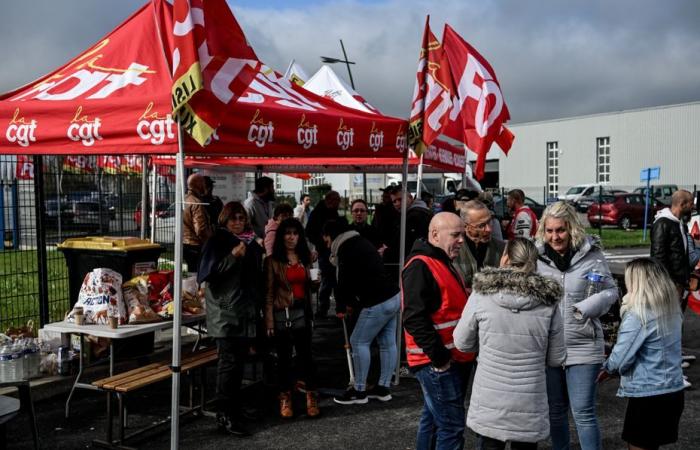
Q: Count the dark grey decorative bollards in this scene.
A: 0